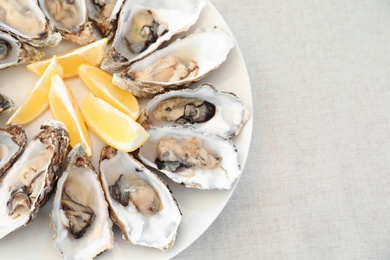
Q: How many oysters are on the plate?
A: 13